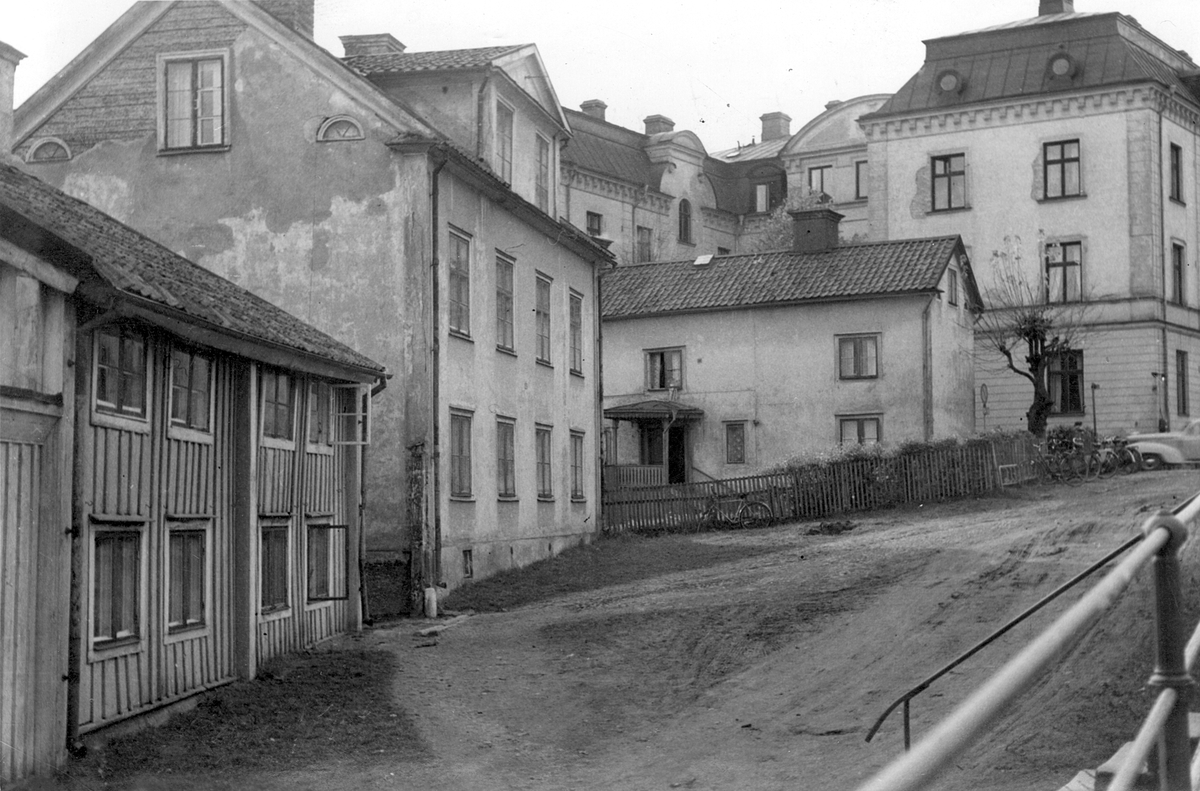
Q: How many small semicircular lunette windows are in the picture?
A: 2